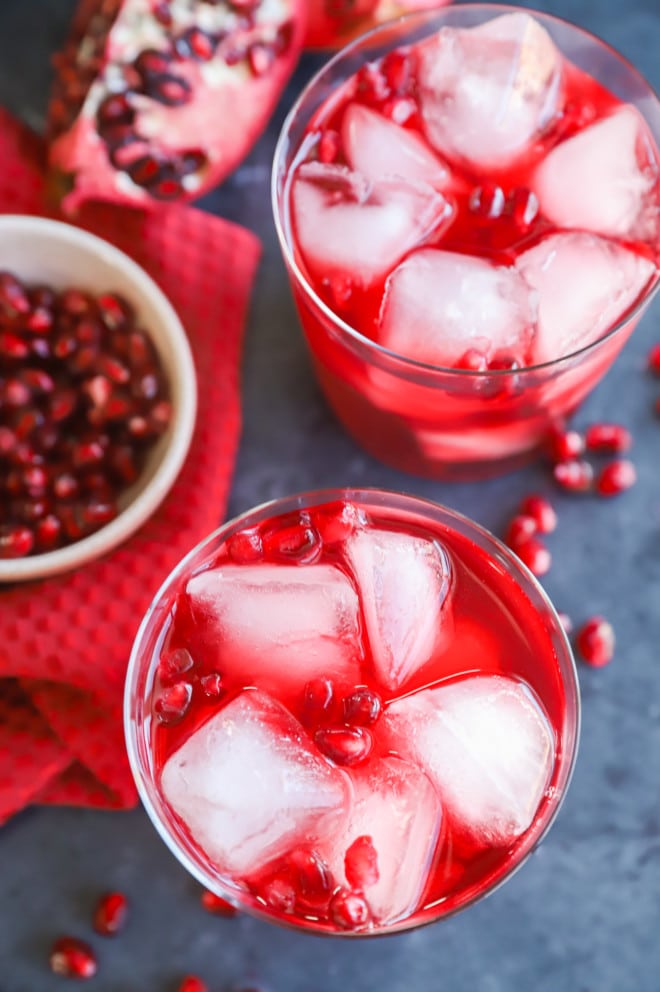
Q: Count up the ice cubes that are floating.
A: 11